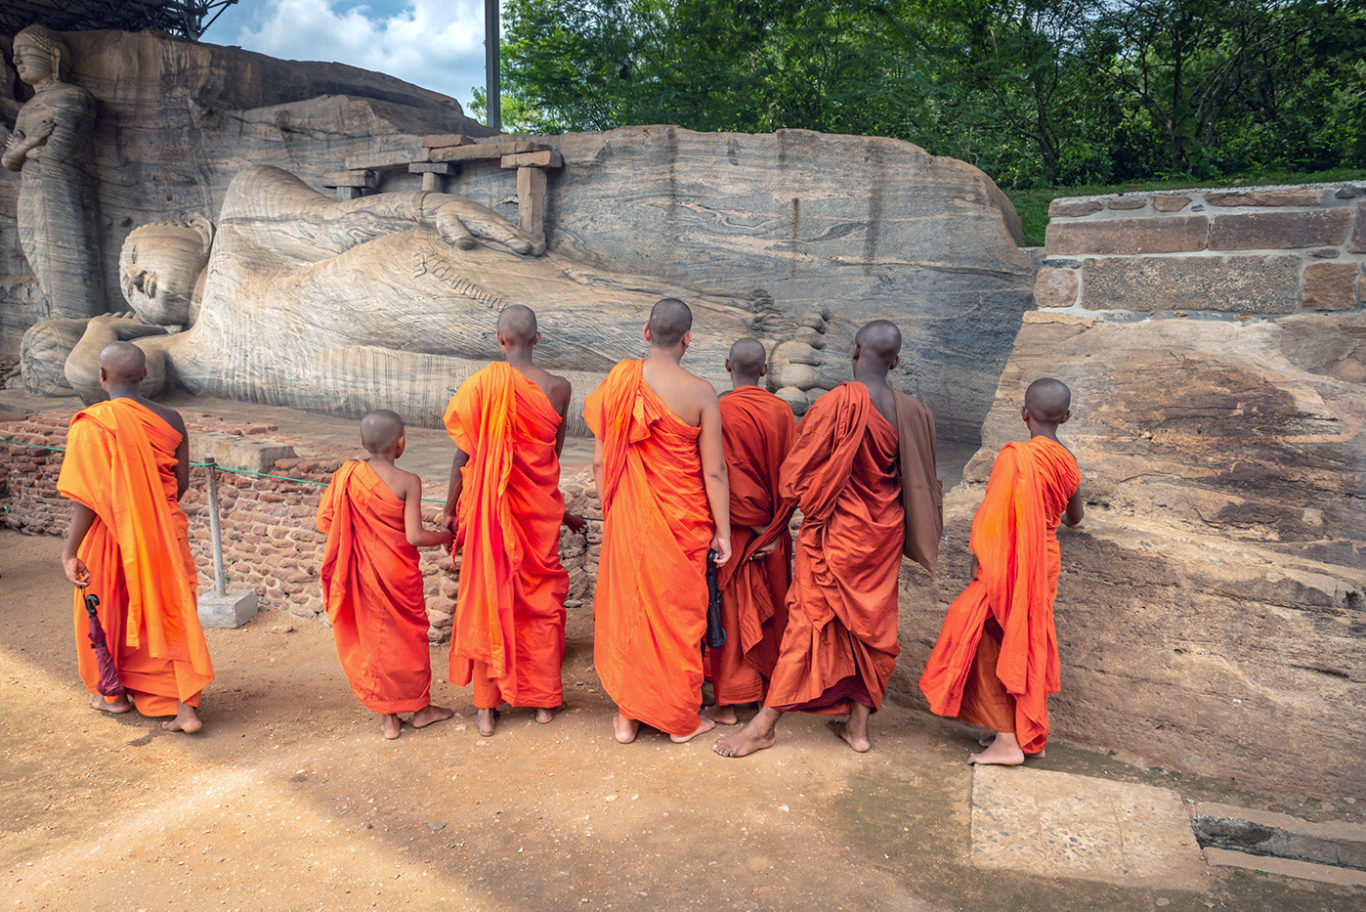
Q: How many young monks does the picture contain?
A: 7